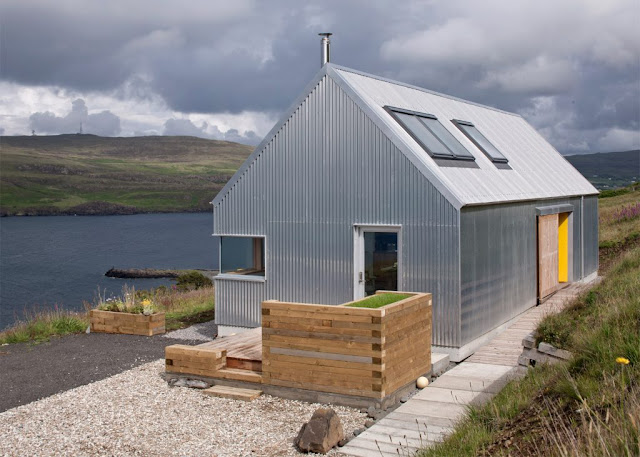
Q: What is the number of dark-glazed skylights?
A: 2